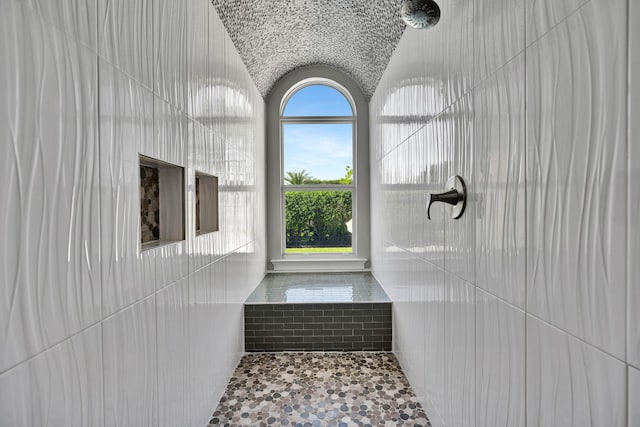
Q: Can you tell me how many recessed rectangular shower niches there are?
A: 2